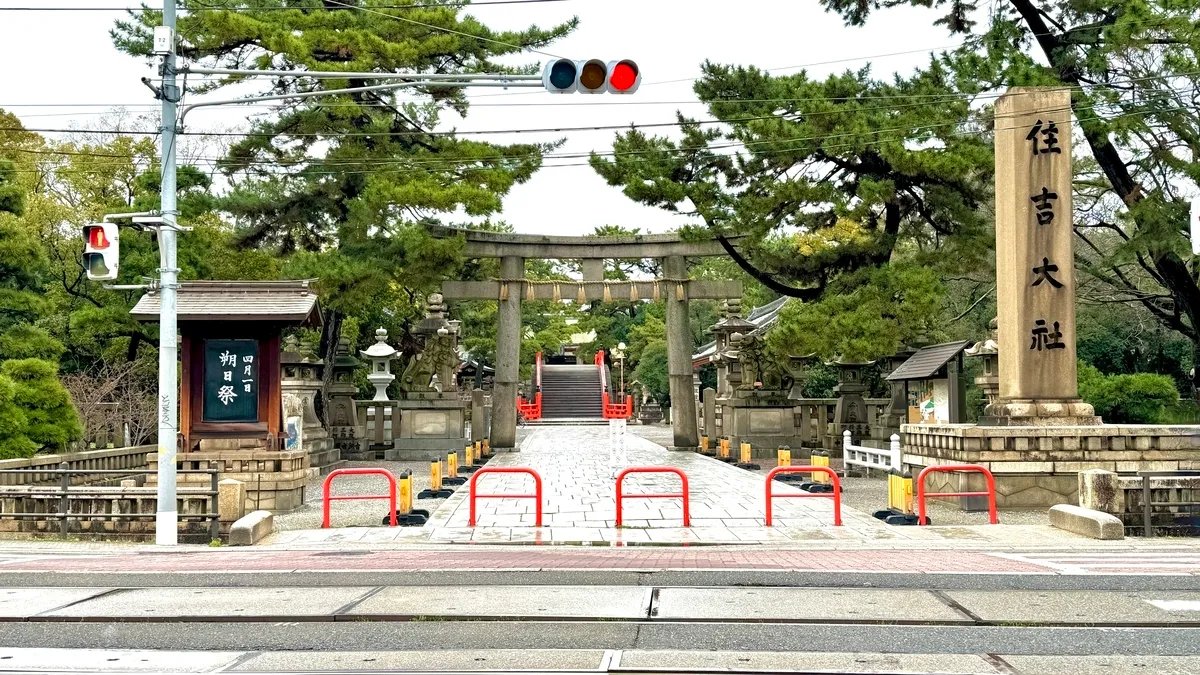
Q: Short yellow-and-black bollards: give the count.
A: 12